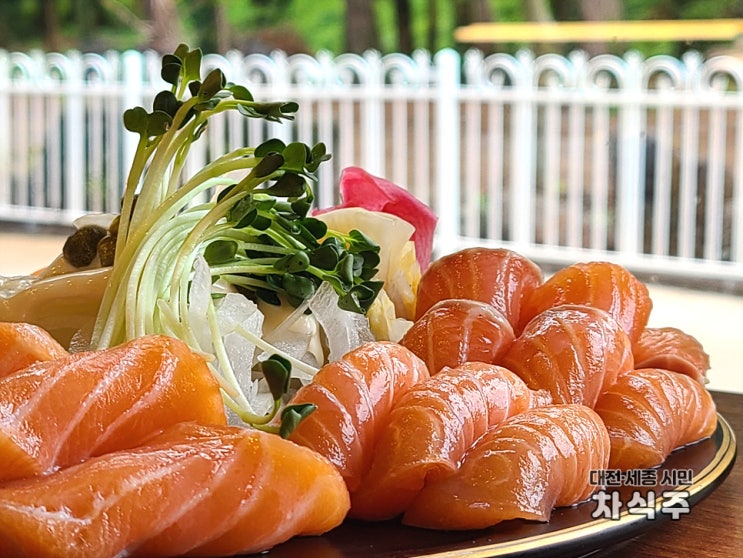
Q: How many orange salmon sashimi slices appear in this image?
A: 12